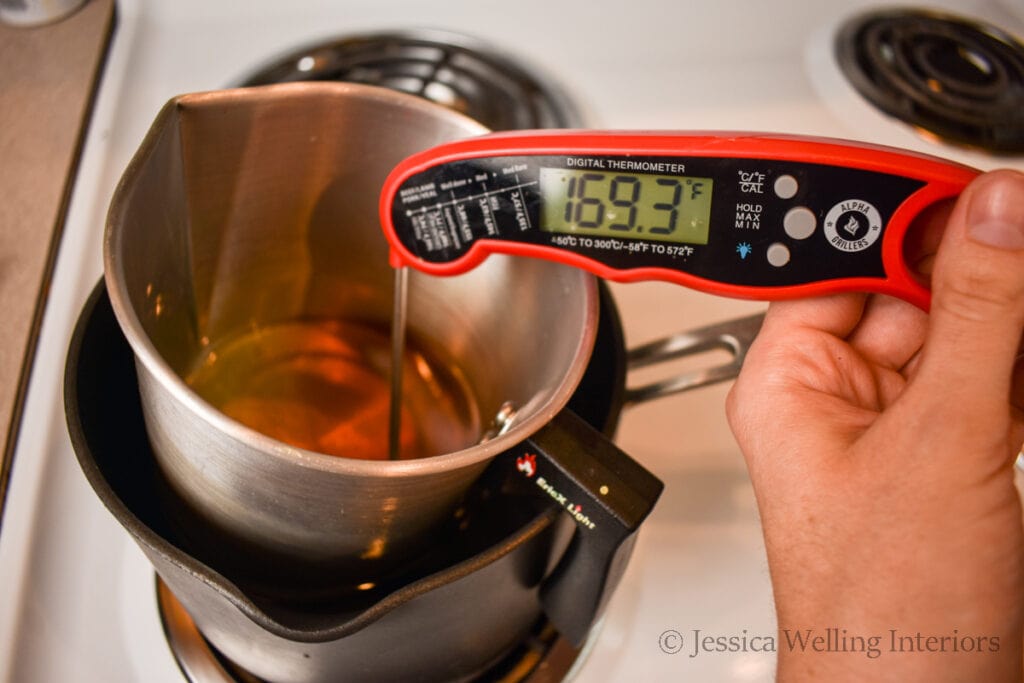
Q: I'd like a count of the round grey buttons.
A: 3